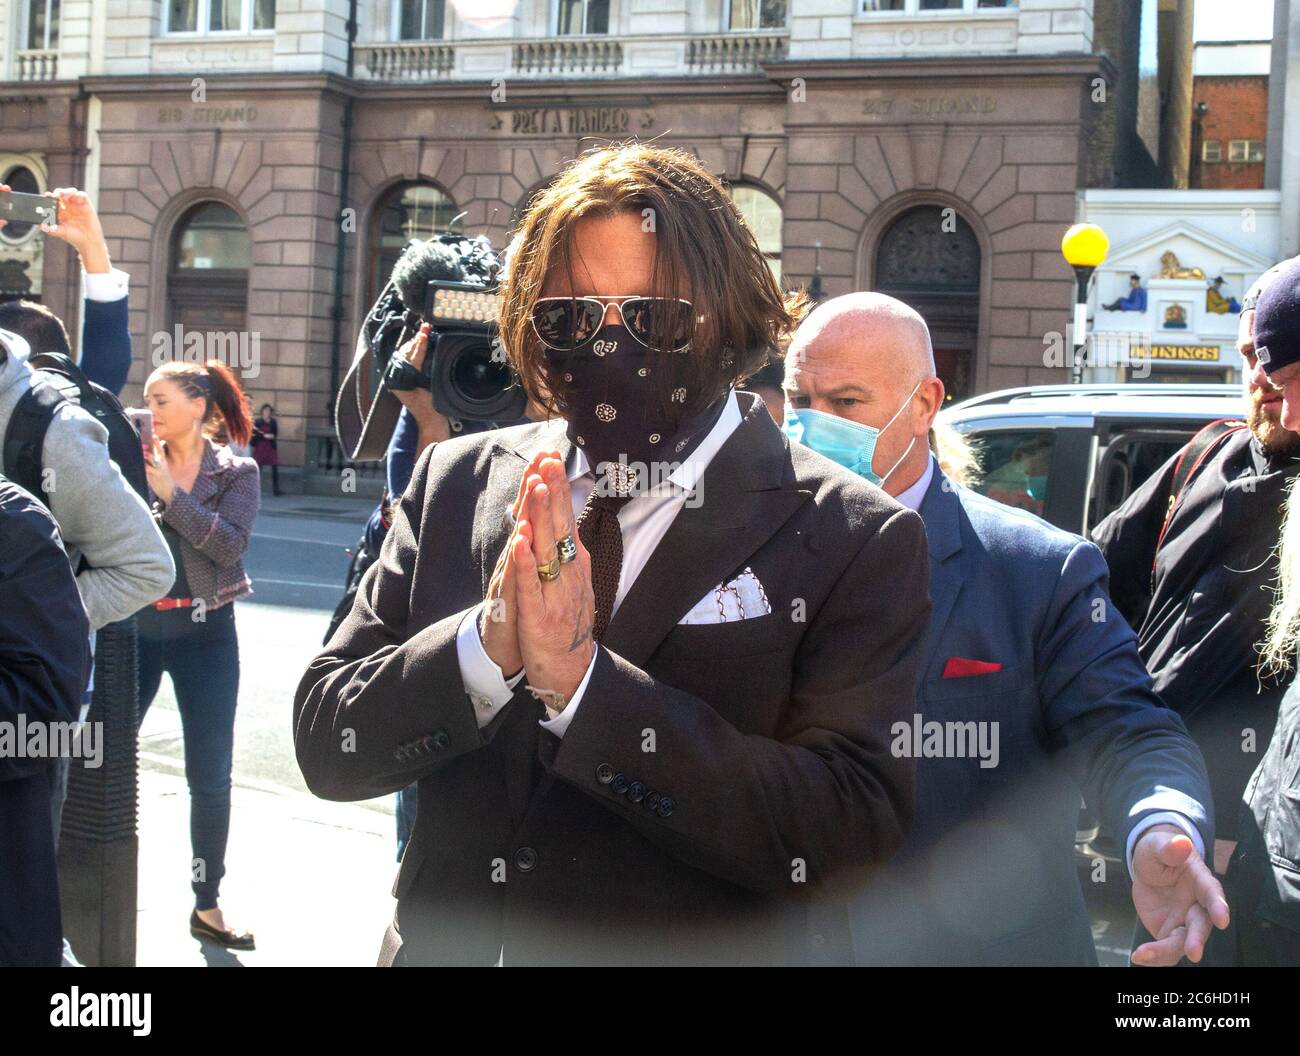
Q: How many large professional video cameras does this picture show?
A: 1